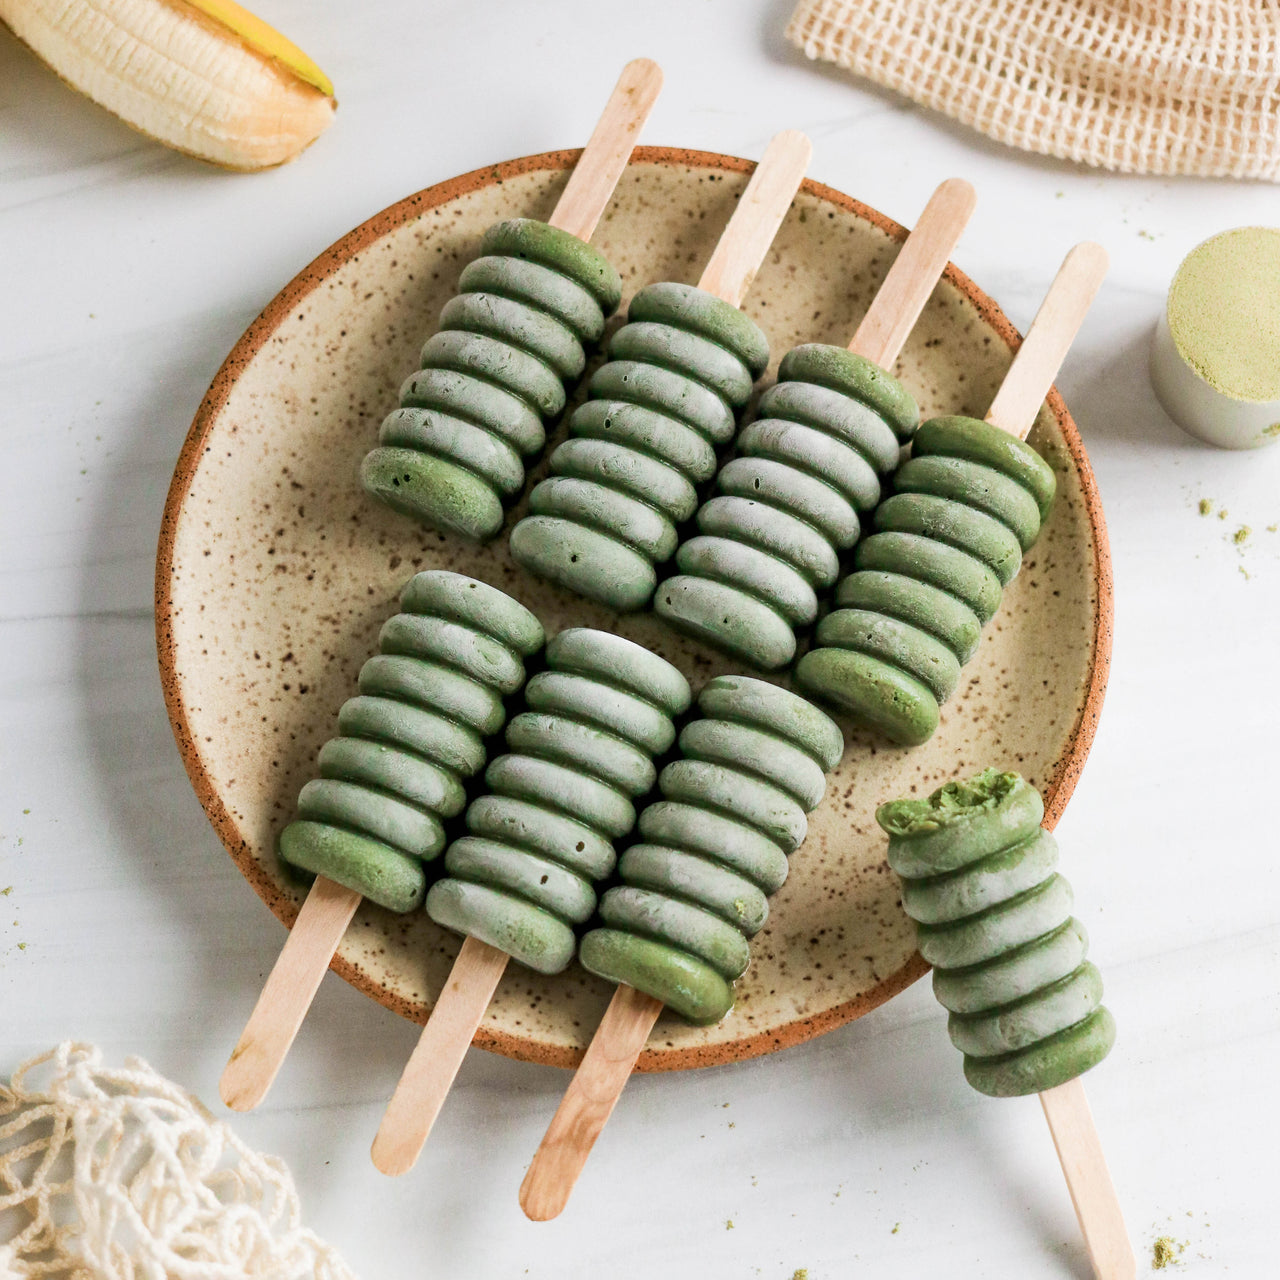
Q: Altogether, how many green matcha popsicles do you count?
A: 8